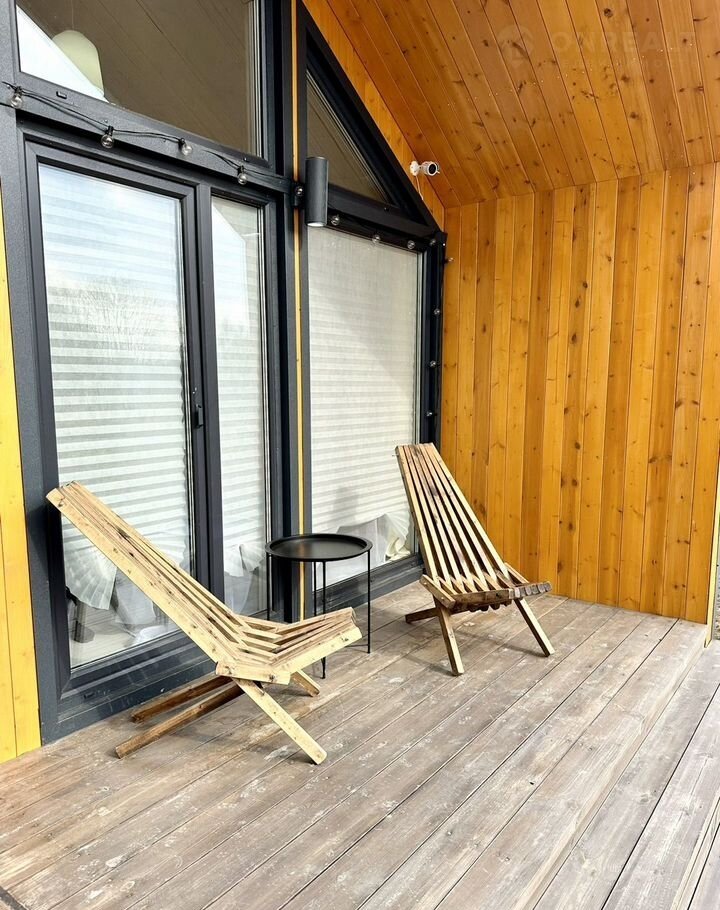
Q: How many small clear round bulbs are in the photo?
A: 13